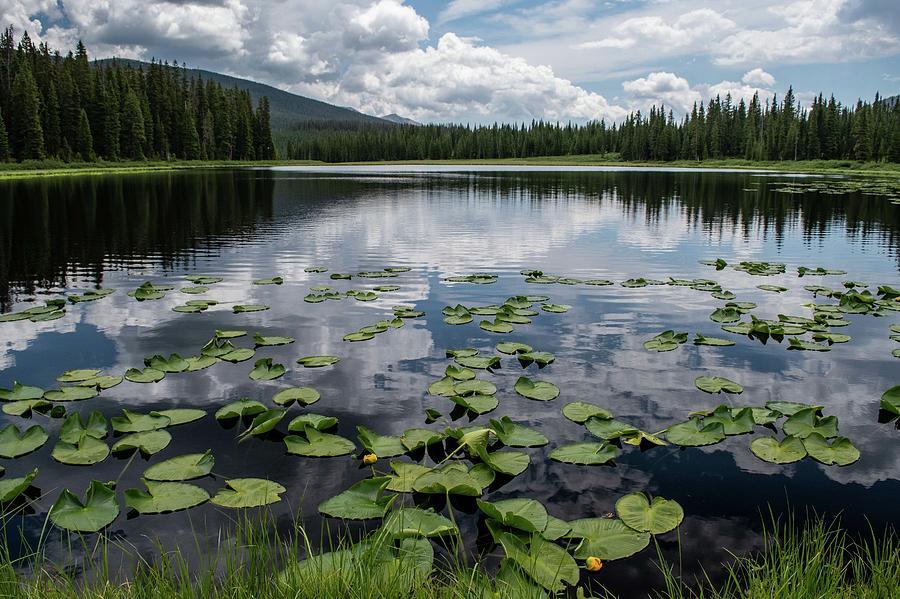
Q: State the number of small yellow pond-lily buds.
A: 2